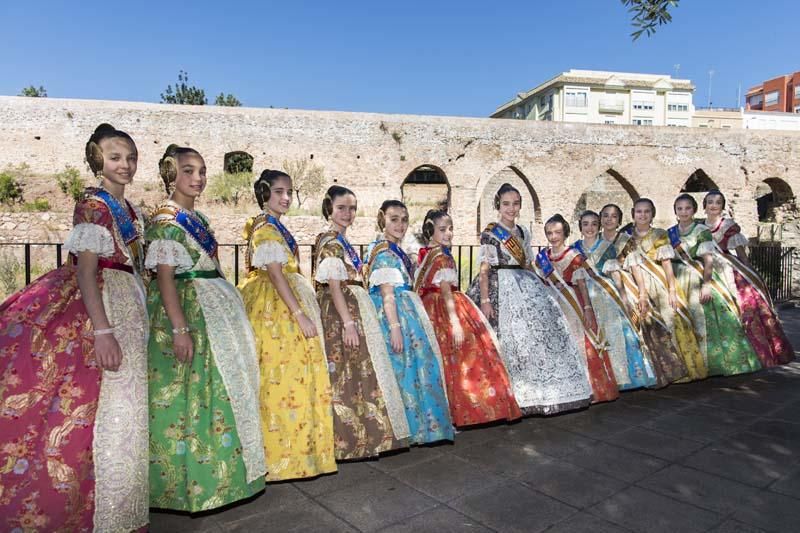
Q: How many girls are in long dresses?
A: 13